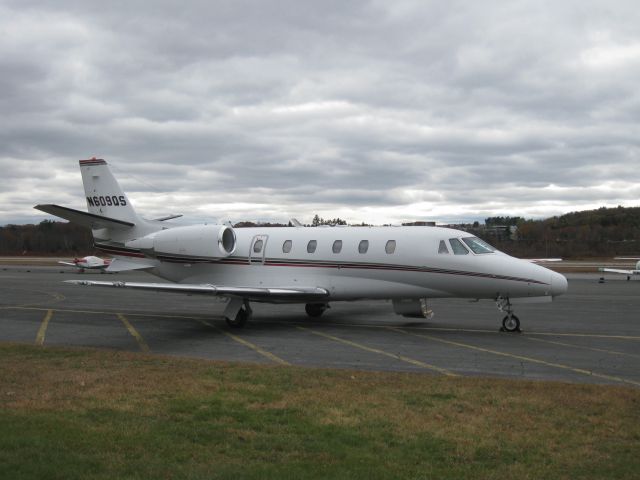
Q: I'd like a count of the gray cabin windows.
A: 6